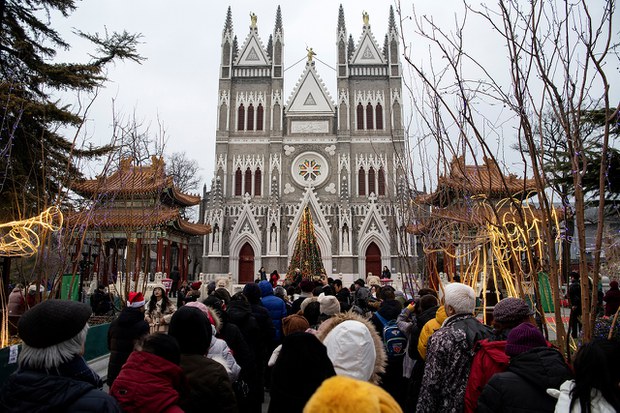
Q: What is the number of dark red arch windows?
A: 12